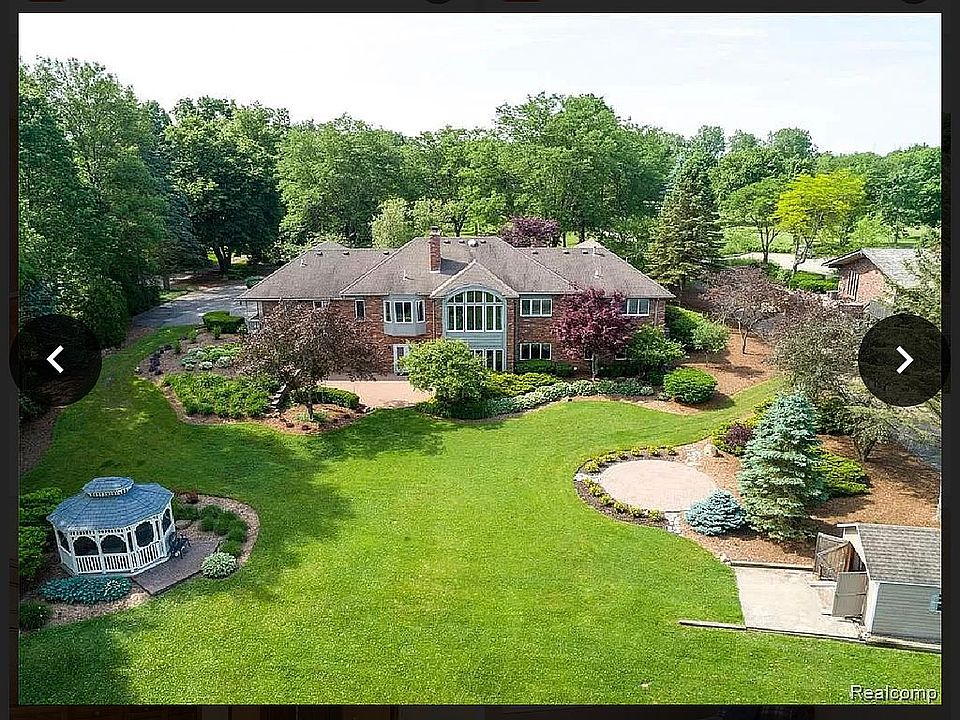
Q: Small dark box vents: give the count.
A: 9